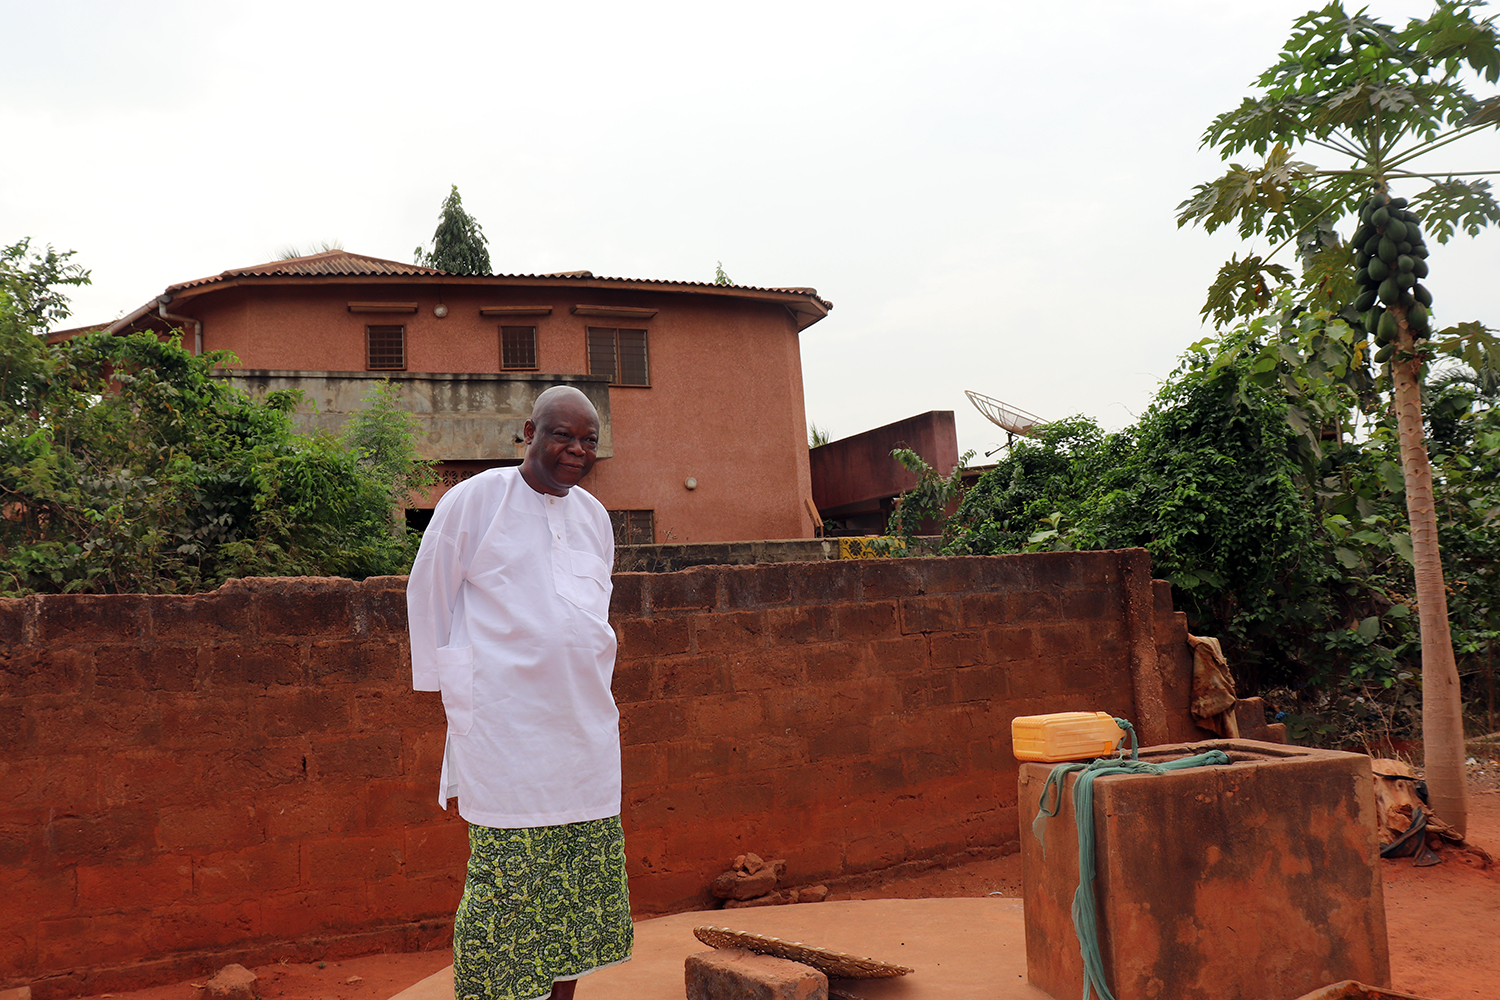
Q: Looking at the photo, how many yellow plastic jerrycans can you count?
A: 1